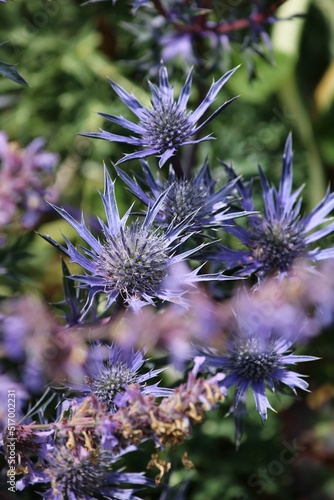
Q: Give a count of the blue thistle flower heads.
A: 7